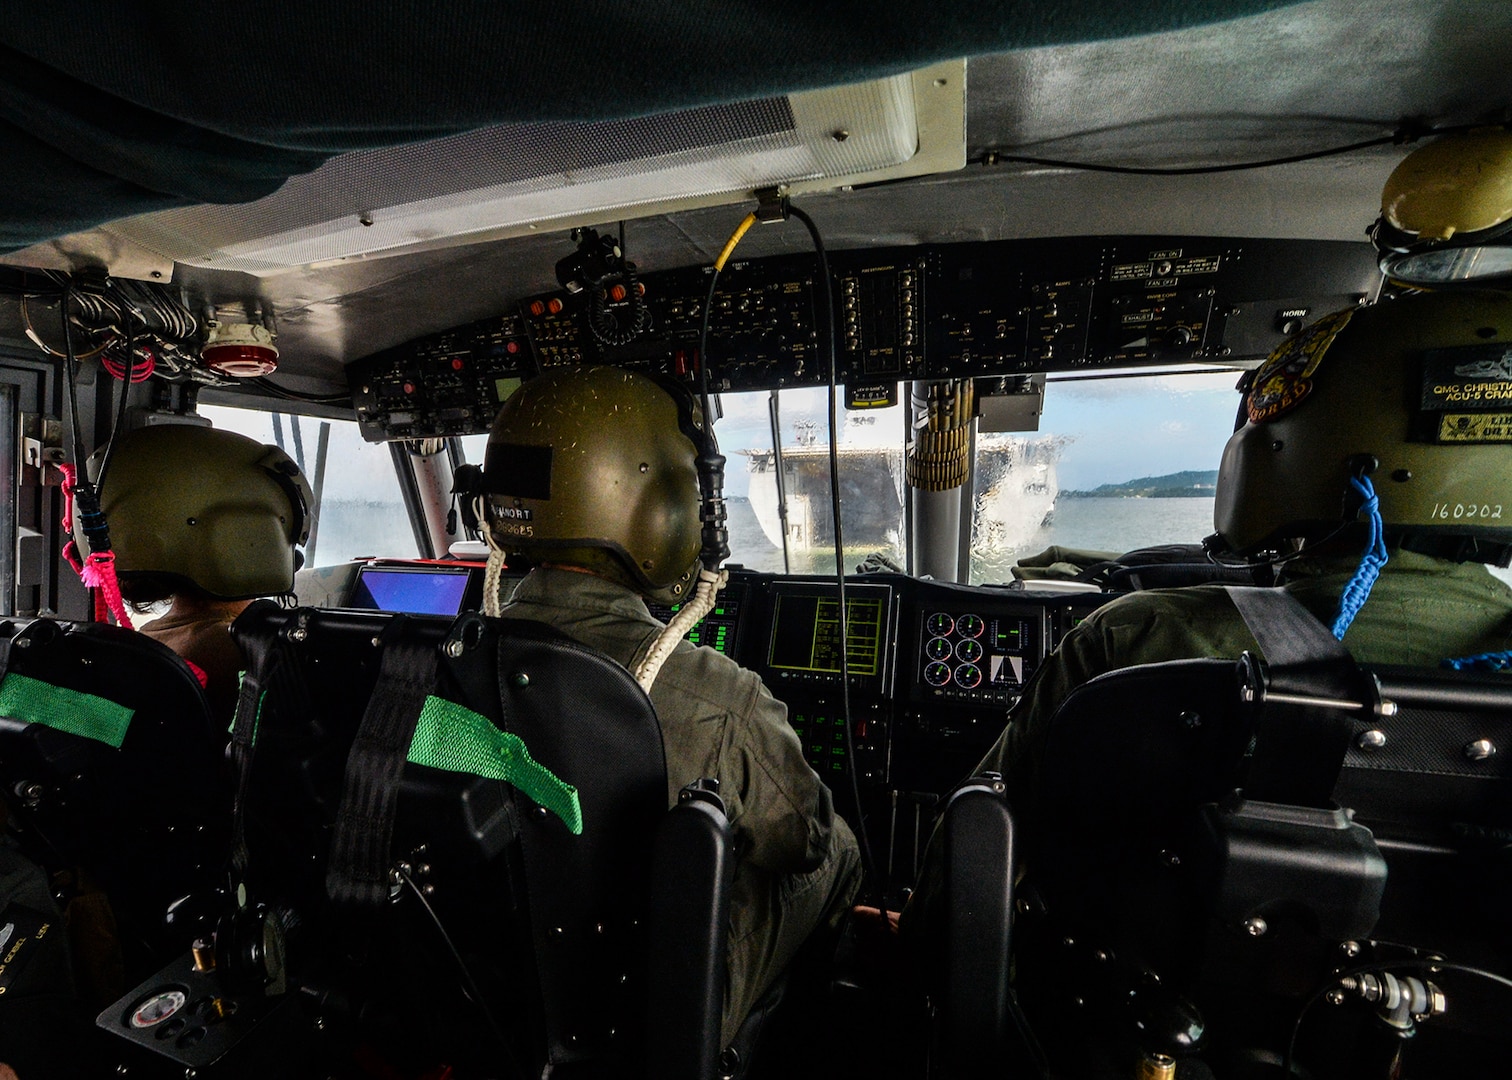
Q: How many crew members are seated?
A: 3